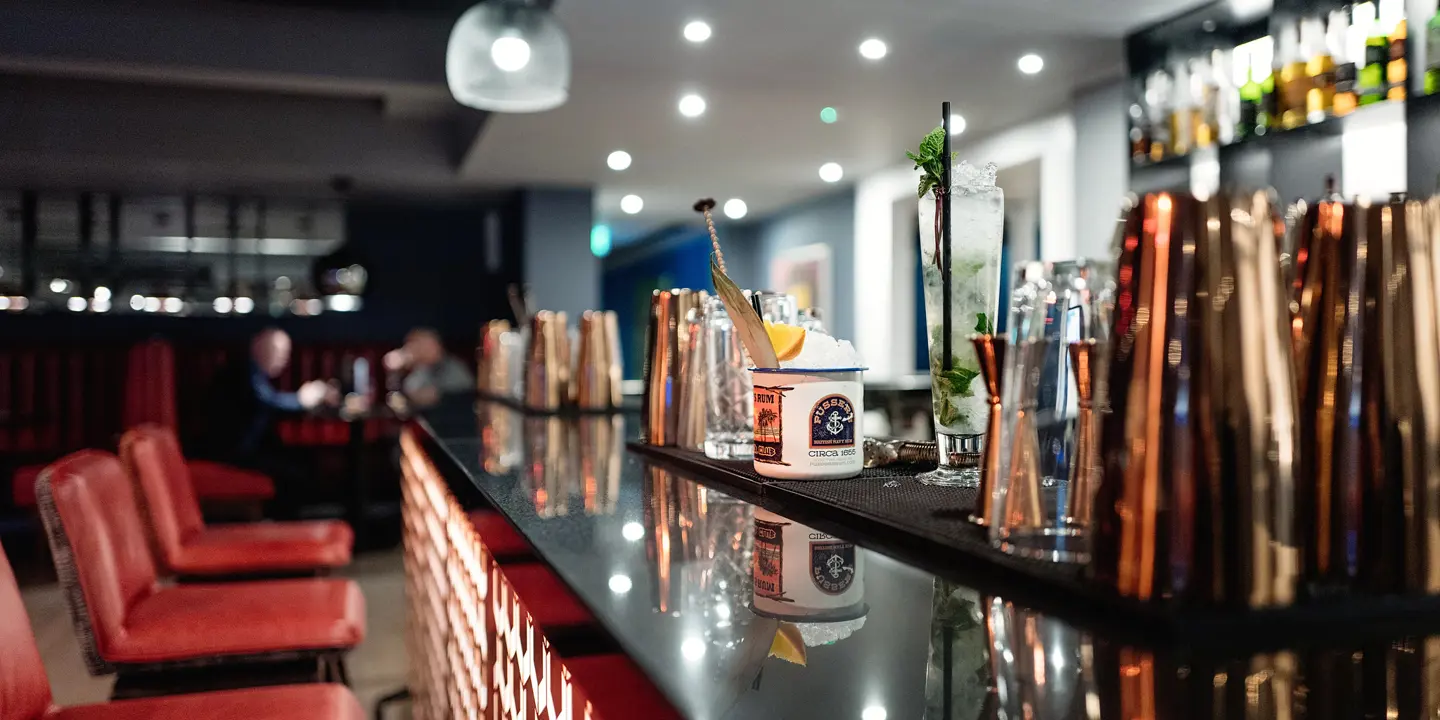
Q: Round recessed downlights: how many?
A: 9